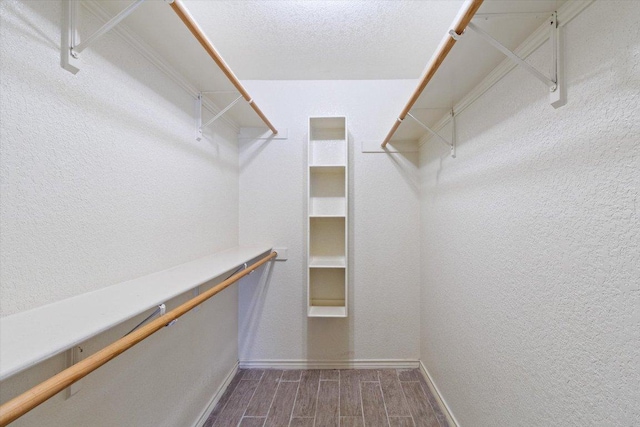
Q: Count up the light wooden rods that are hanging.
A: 3